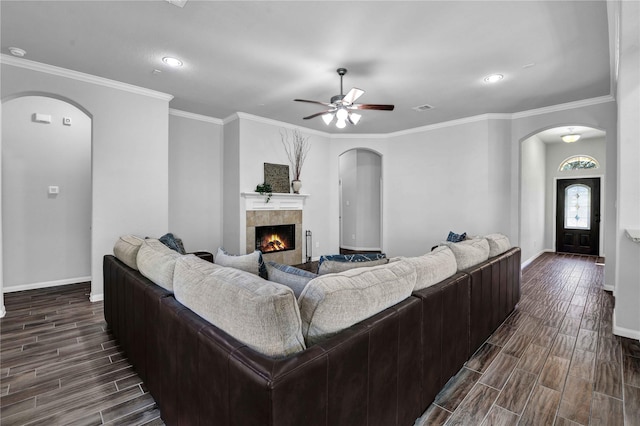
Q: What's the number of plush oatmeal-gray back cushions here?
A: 7